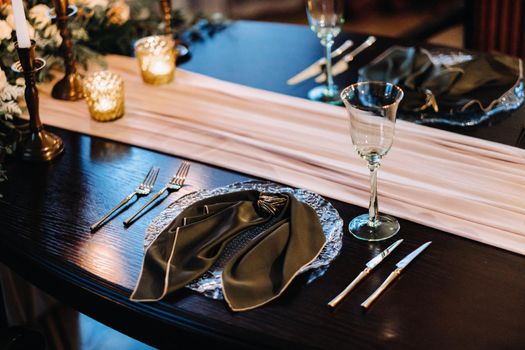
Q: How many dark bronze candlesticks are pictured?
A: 3